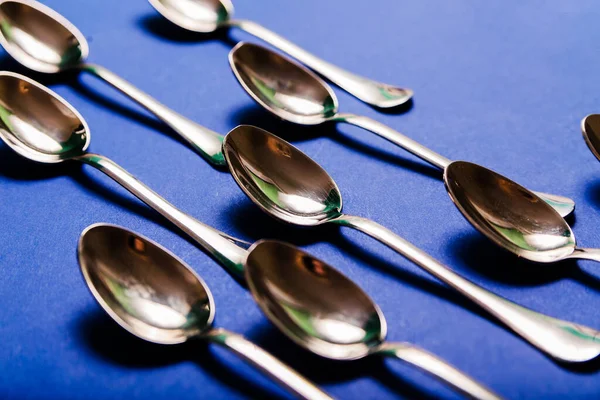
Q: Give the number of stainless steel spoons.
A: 9